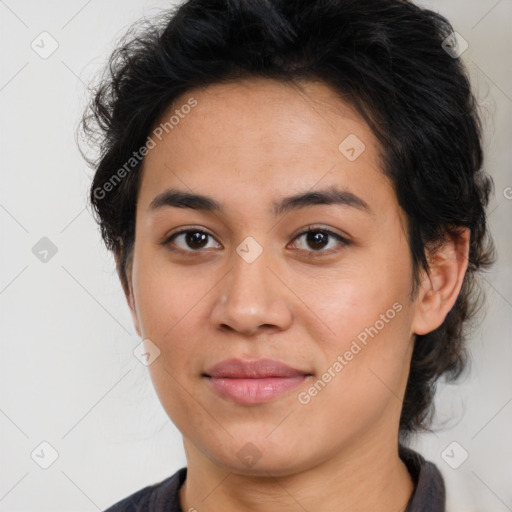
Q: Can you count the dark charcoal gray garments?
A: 1